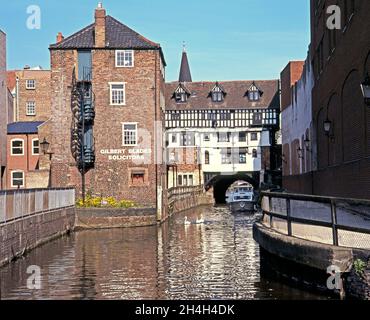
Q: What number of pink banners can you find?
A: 0